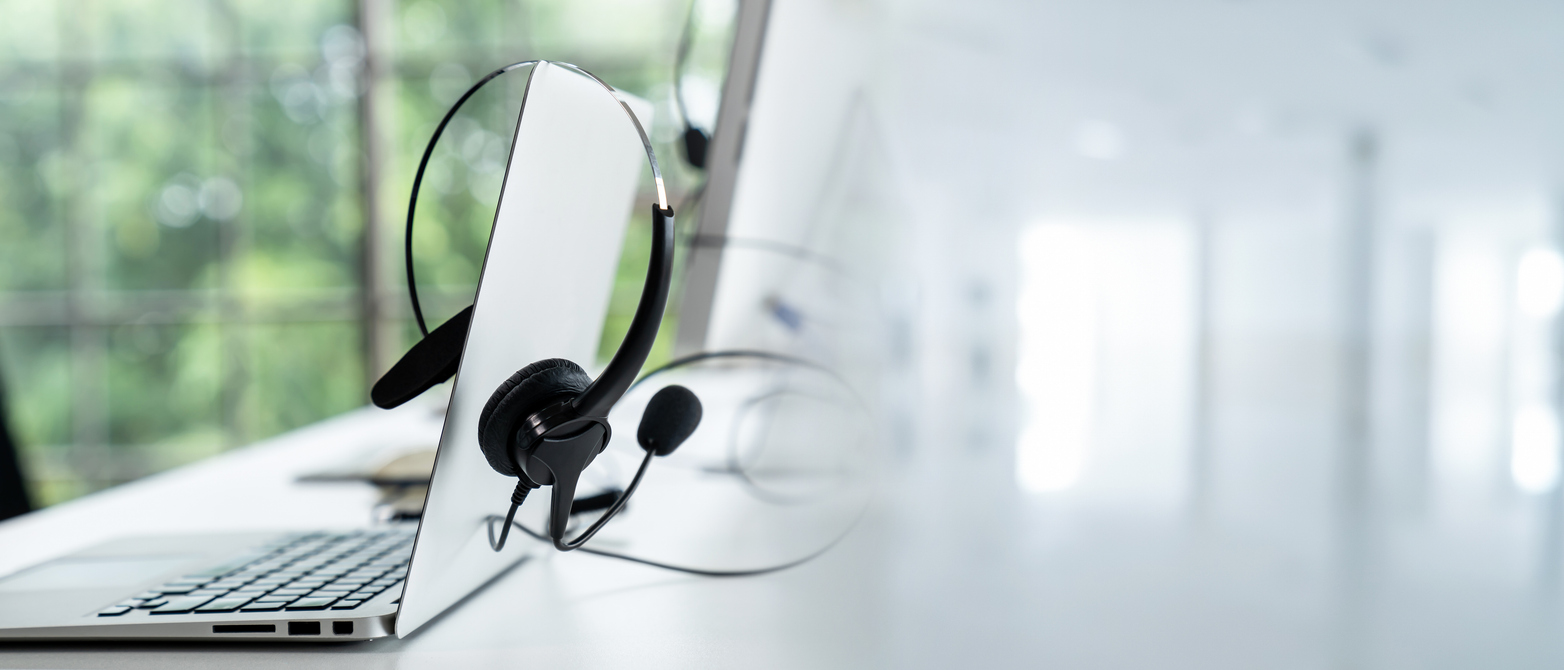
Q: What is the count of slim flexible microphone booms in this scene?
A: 1